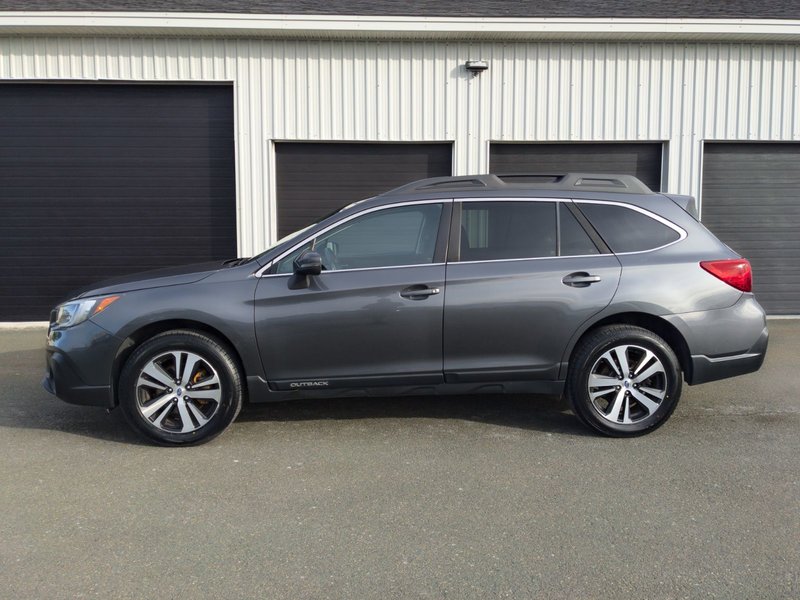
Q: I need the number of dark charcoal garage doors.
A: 4